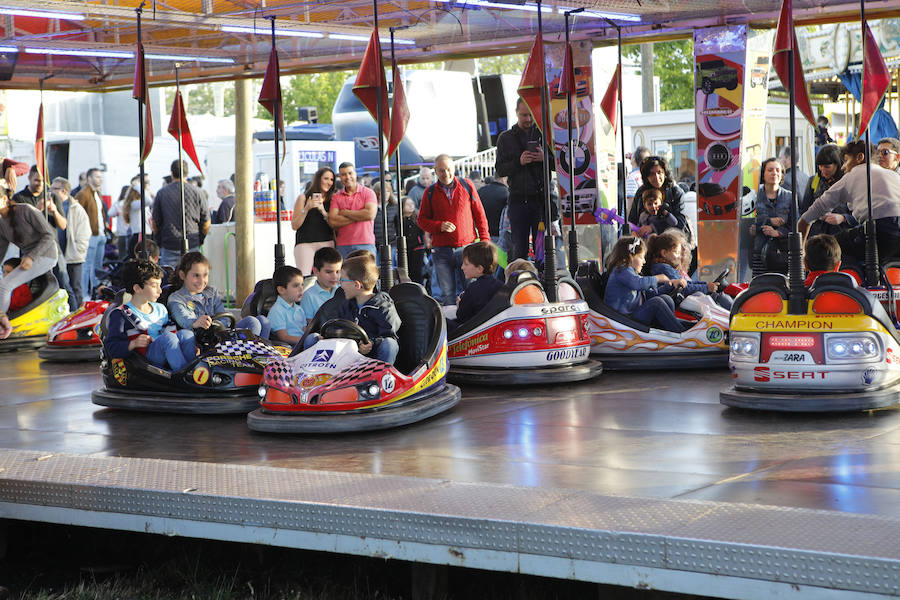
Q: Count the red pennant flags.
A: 11